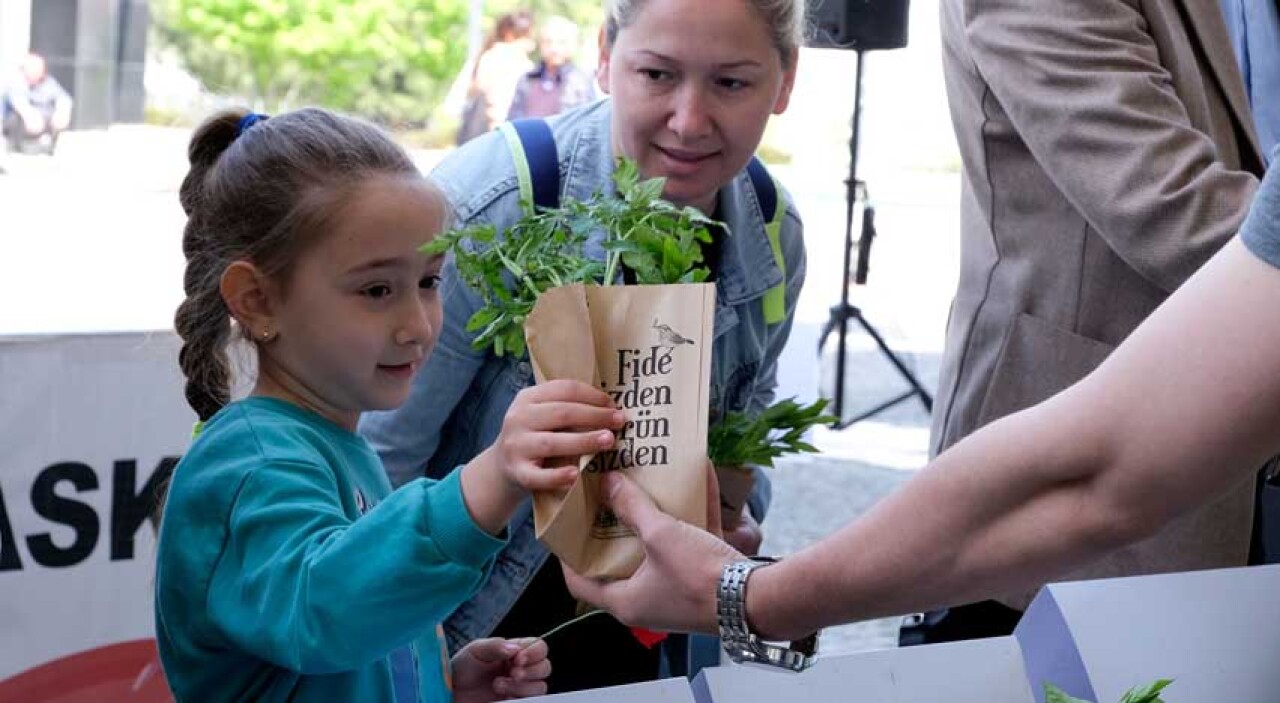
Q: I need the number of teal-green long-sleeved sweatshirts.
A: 1